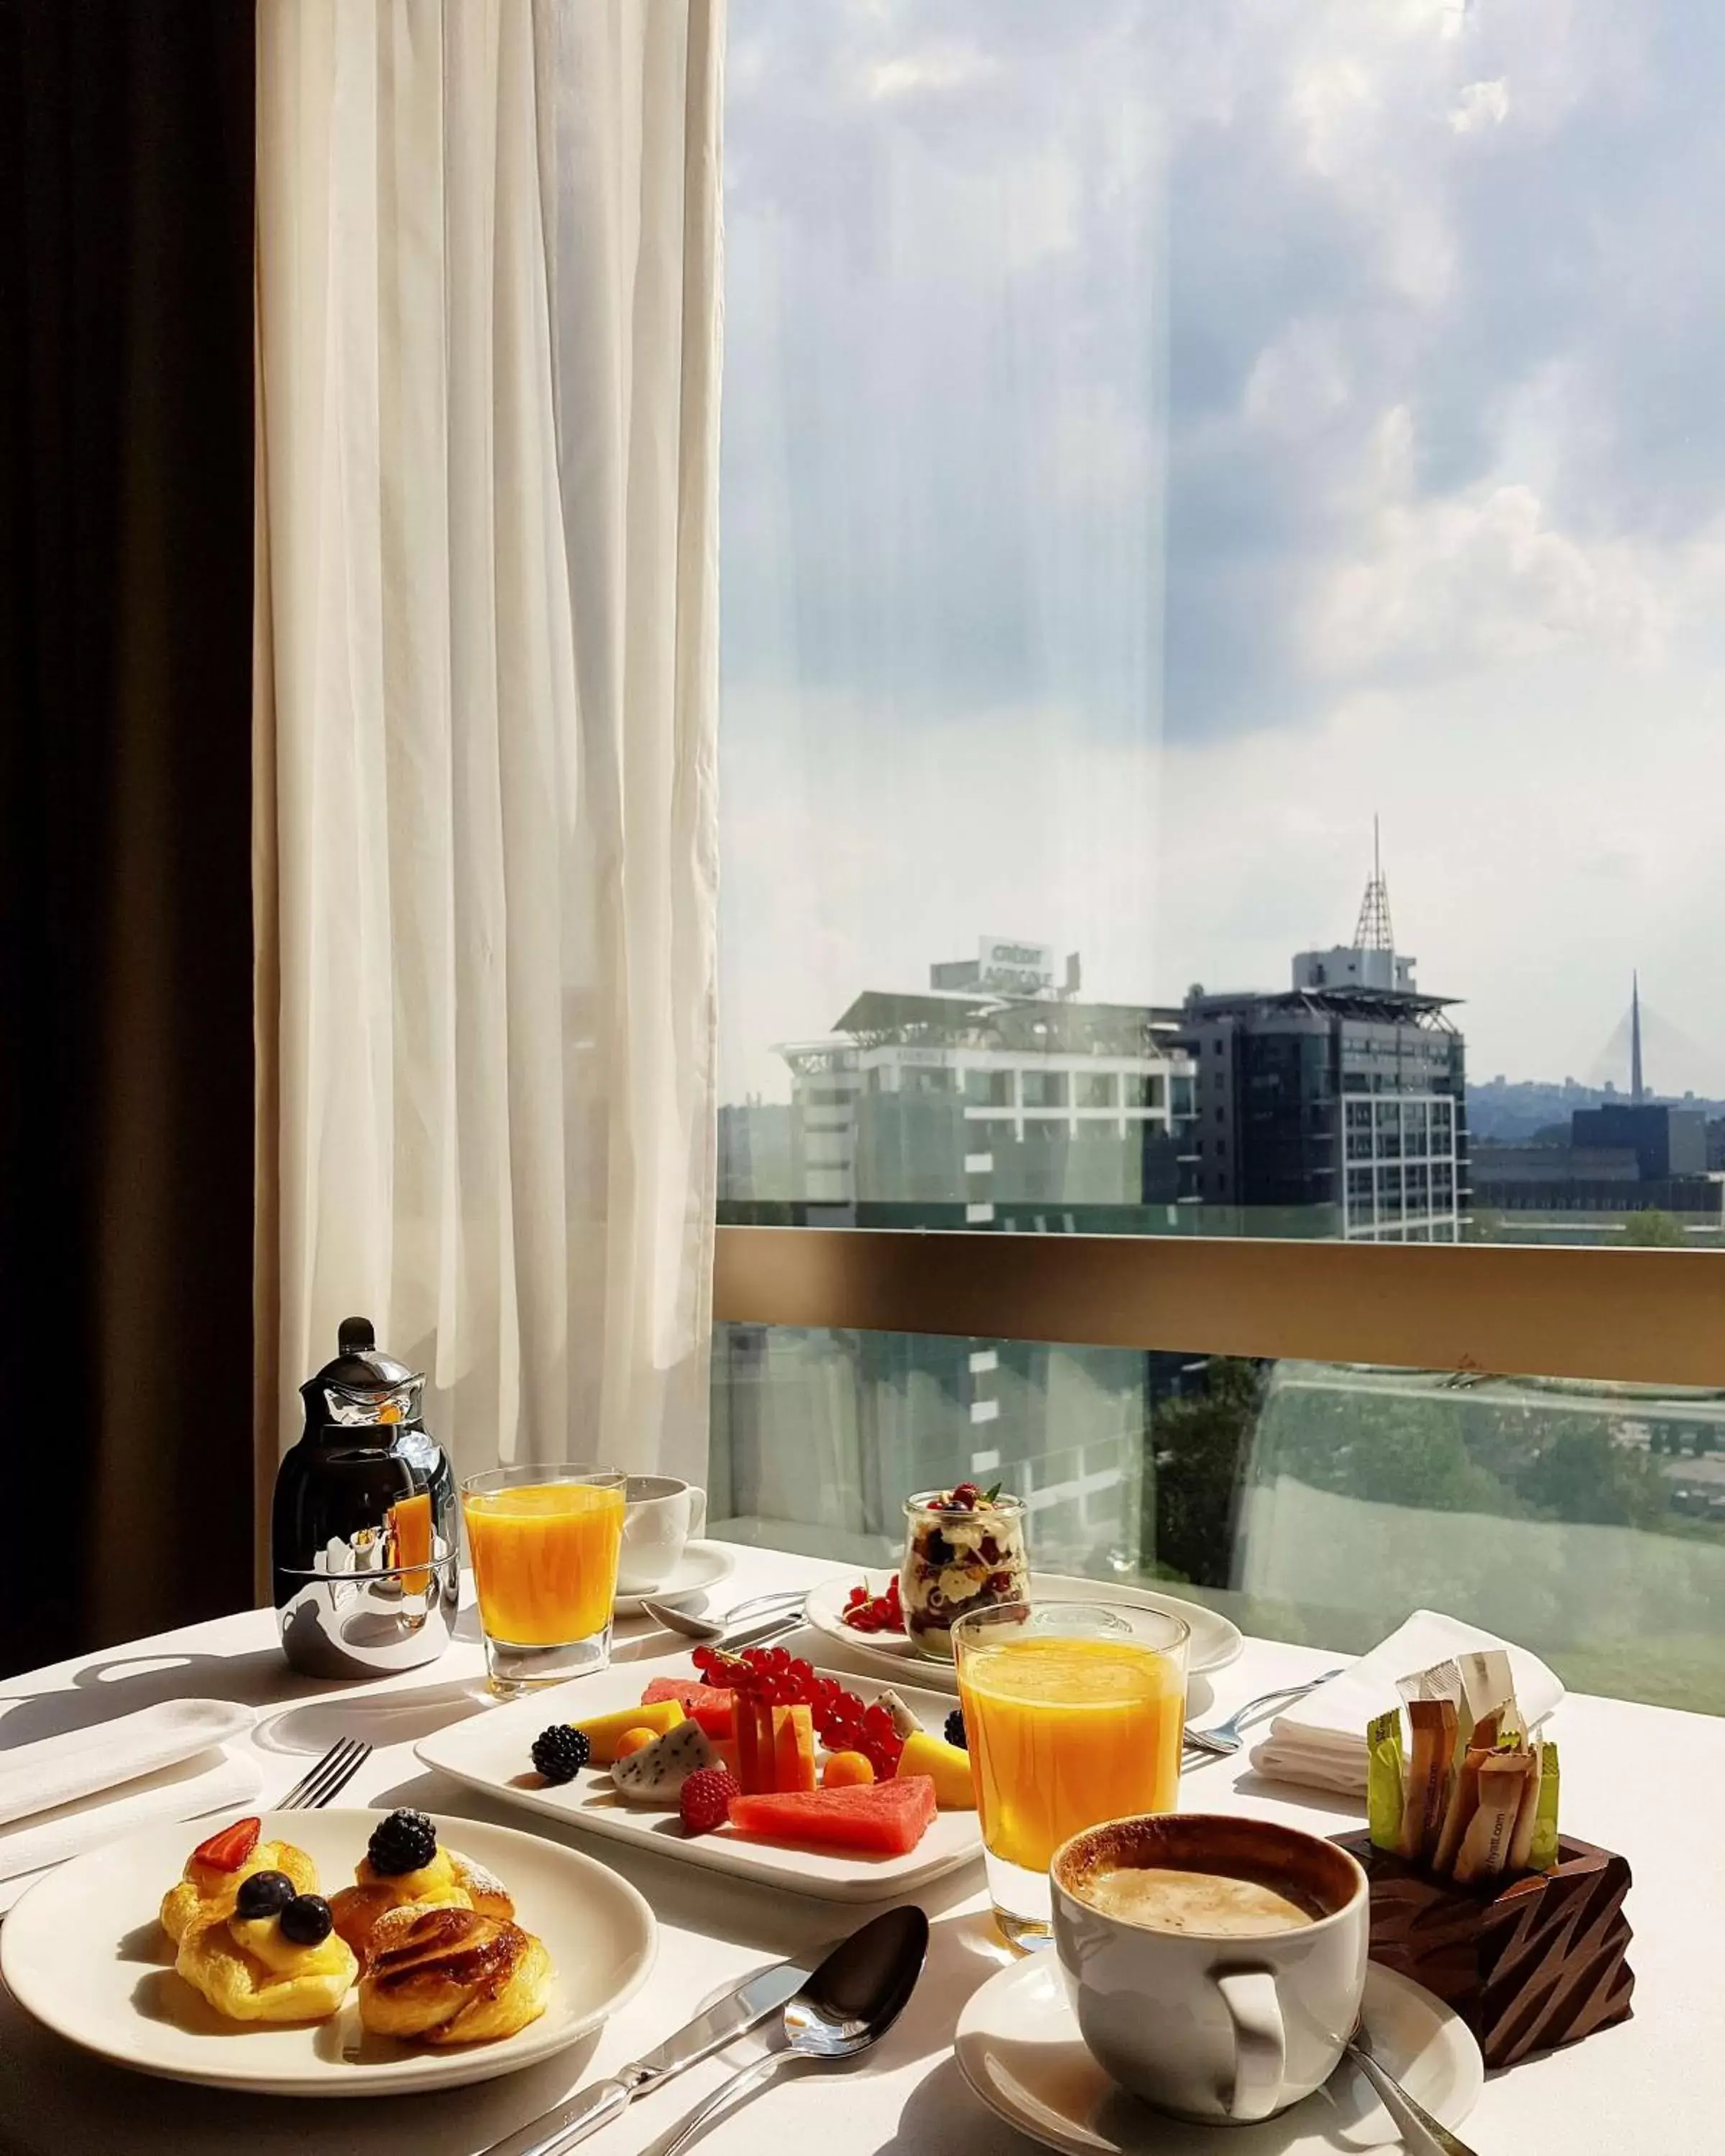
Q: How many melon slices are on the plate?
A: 2